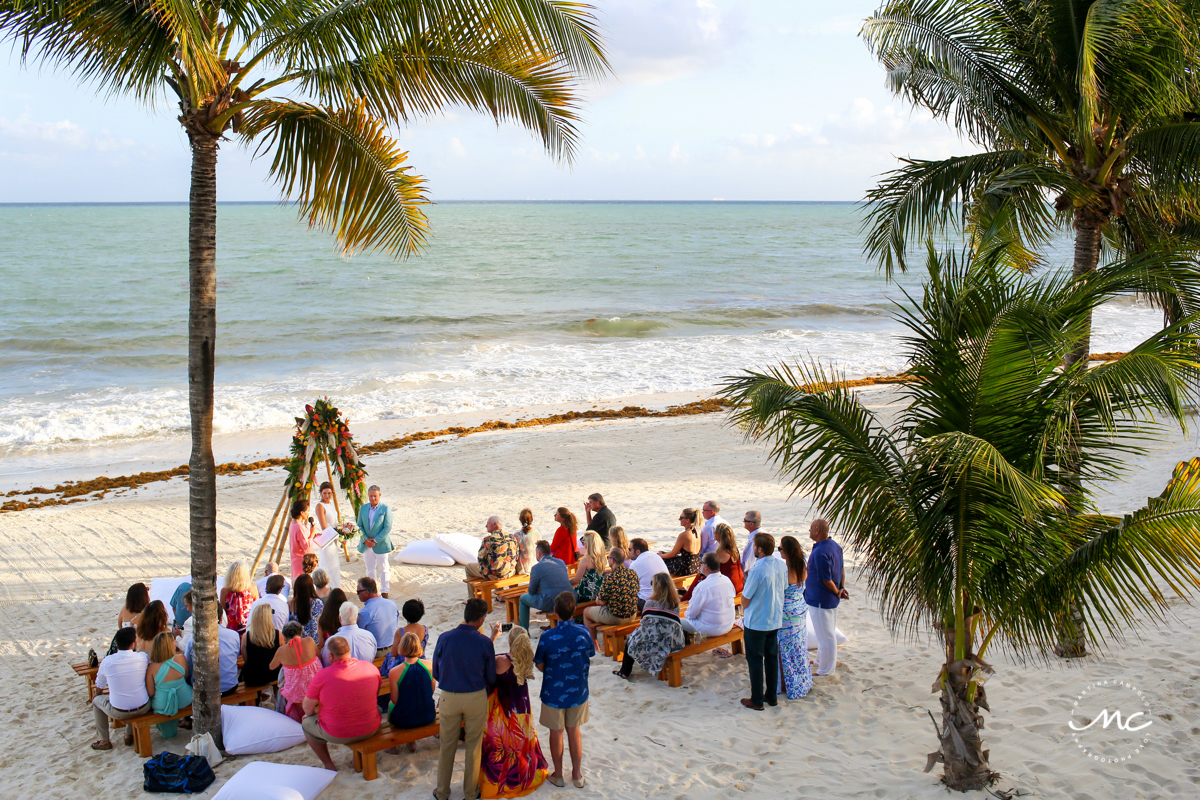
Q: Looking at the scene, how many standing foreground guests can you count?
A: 6